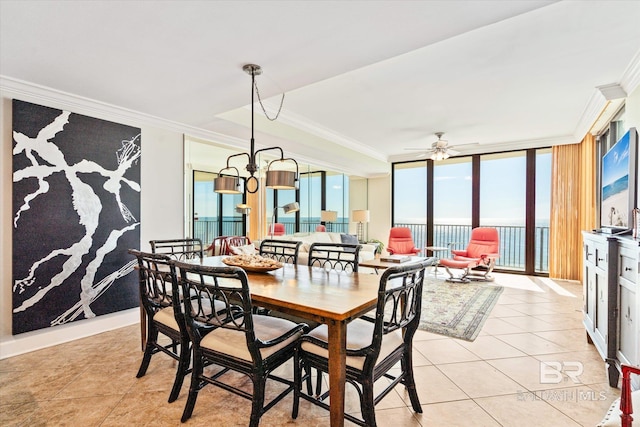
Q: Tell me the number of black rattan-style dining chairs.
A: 6